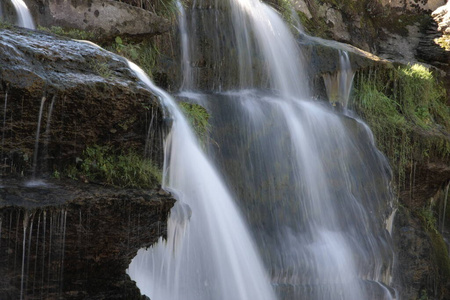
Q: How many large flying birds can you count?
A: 0